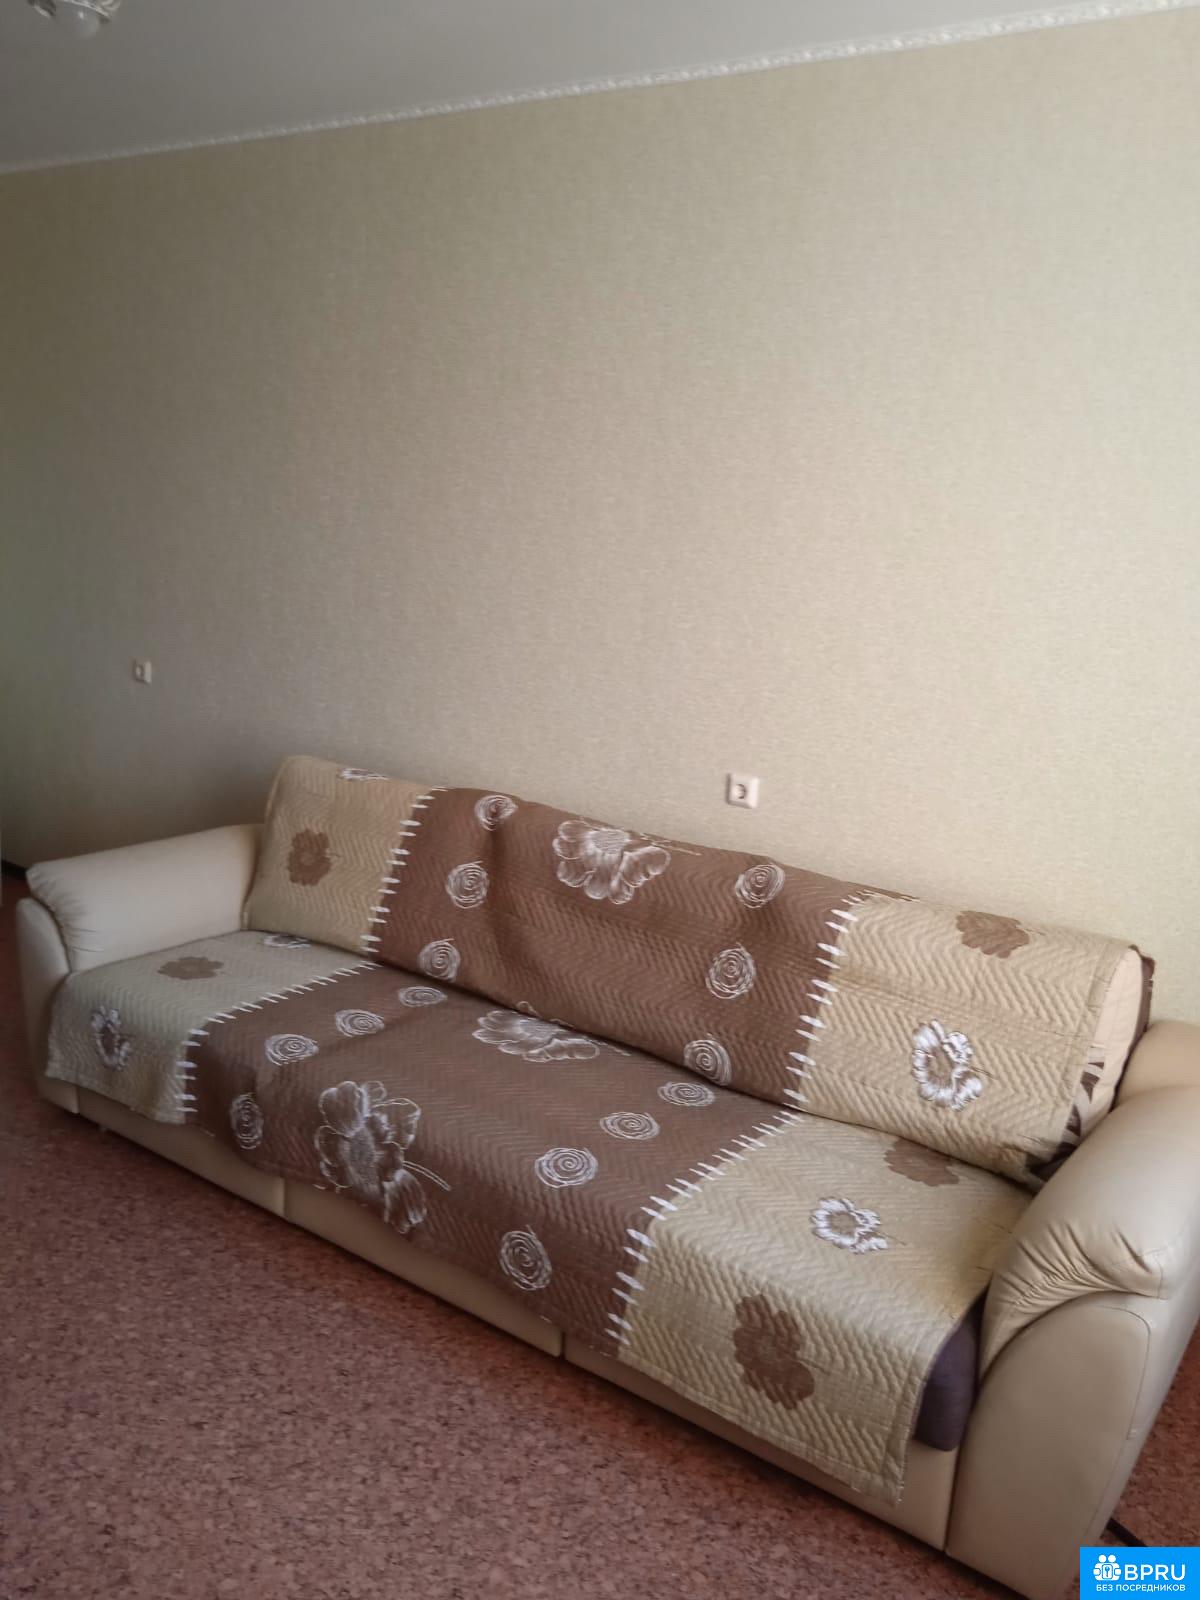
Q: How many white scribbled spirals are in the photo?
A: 14